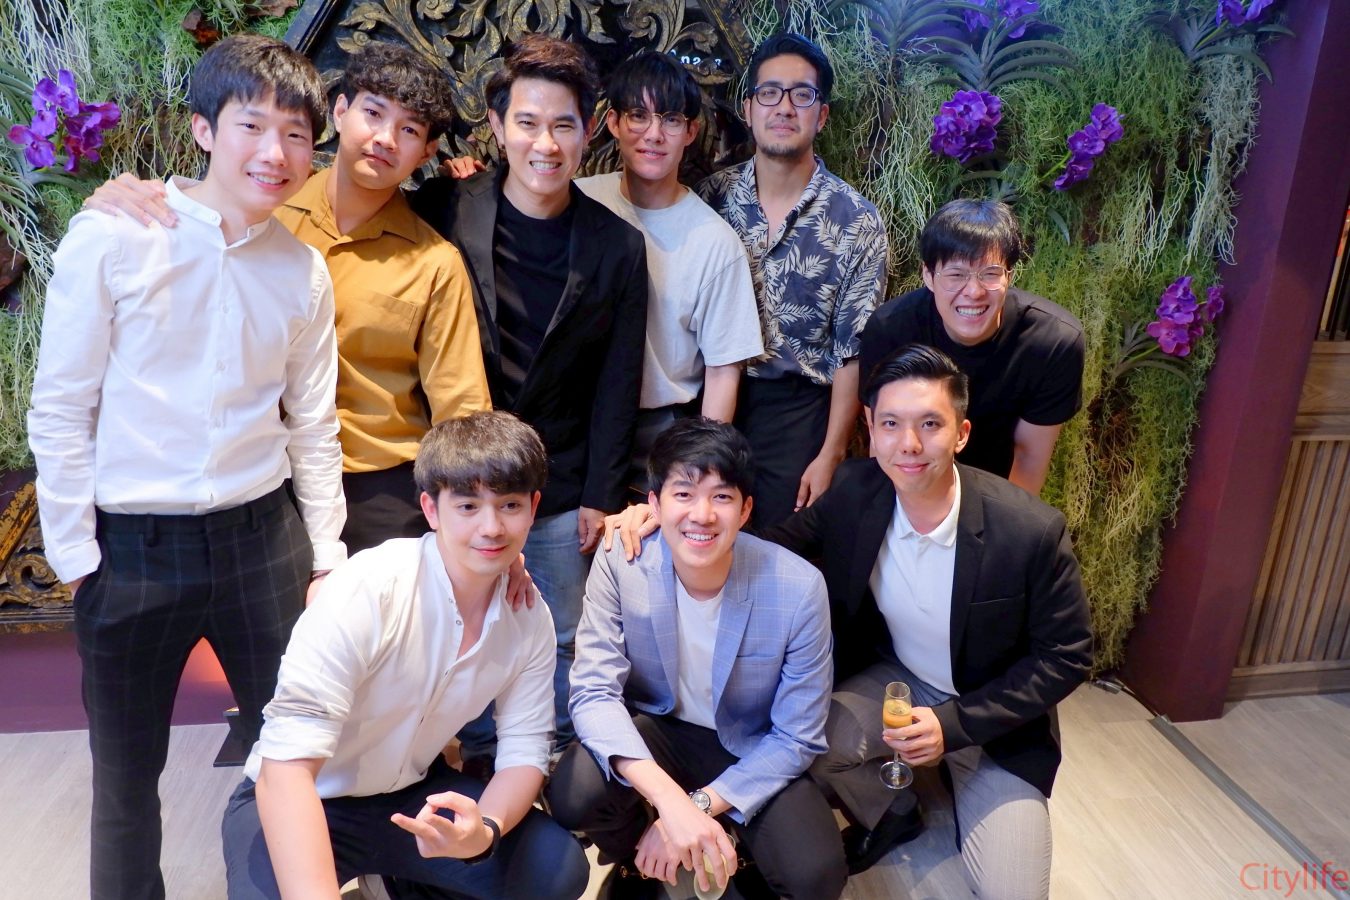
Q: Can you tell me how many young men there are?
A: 9